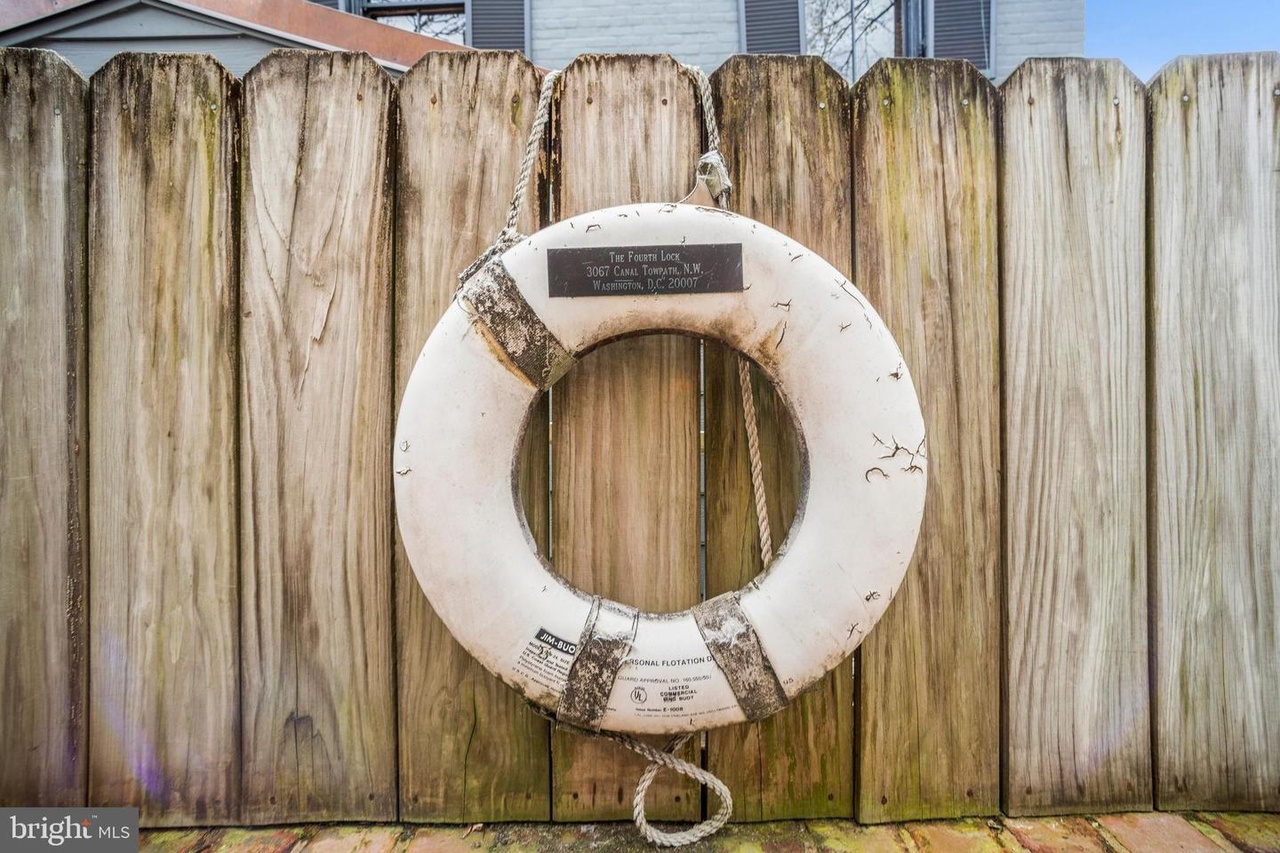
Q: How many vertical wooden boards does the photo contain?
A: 9